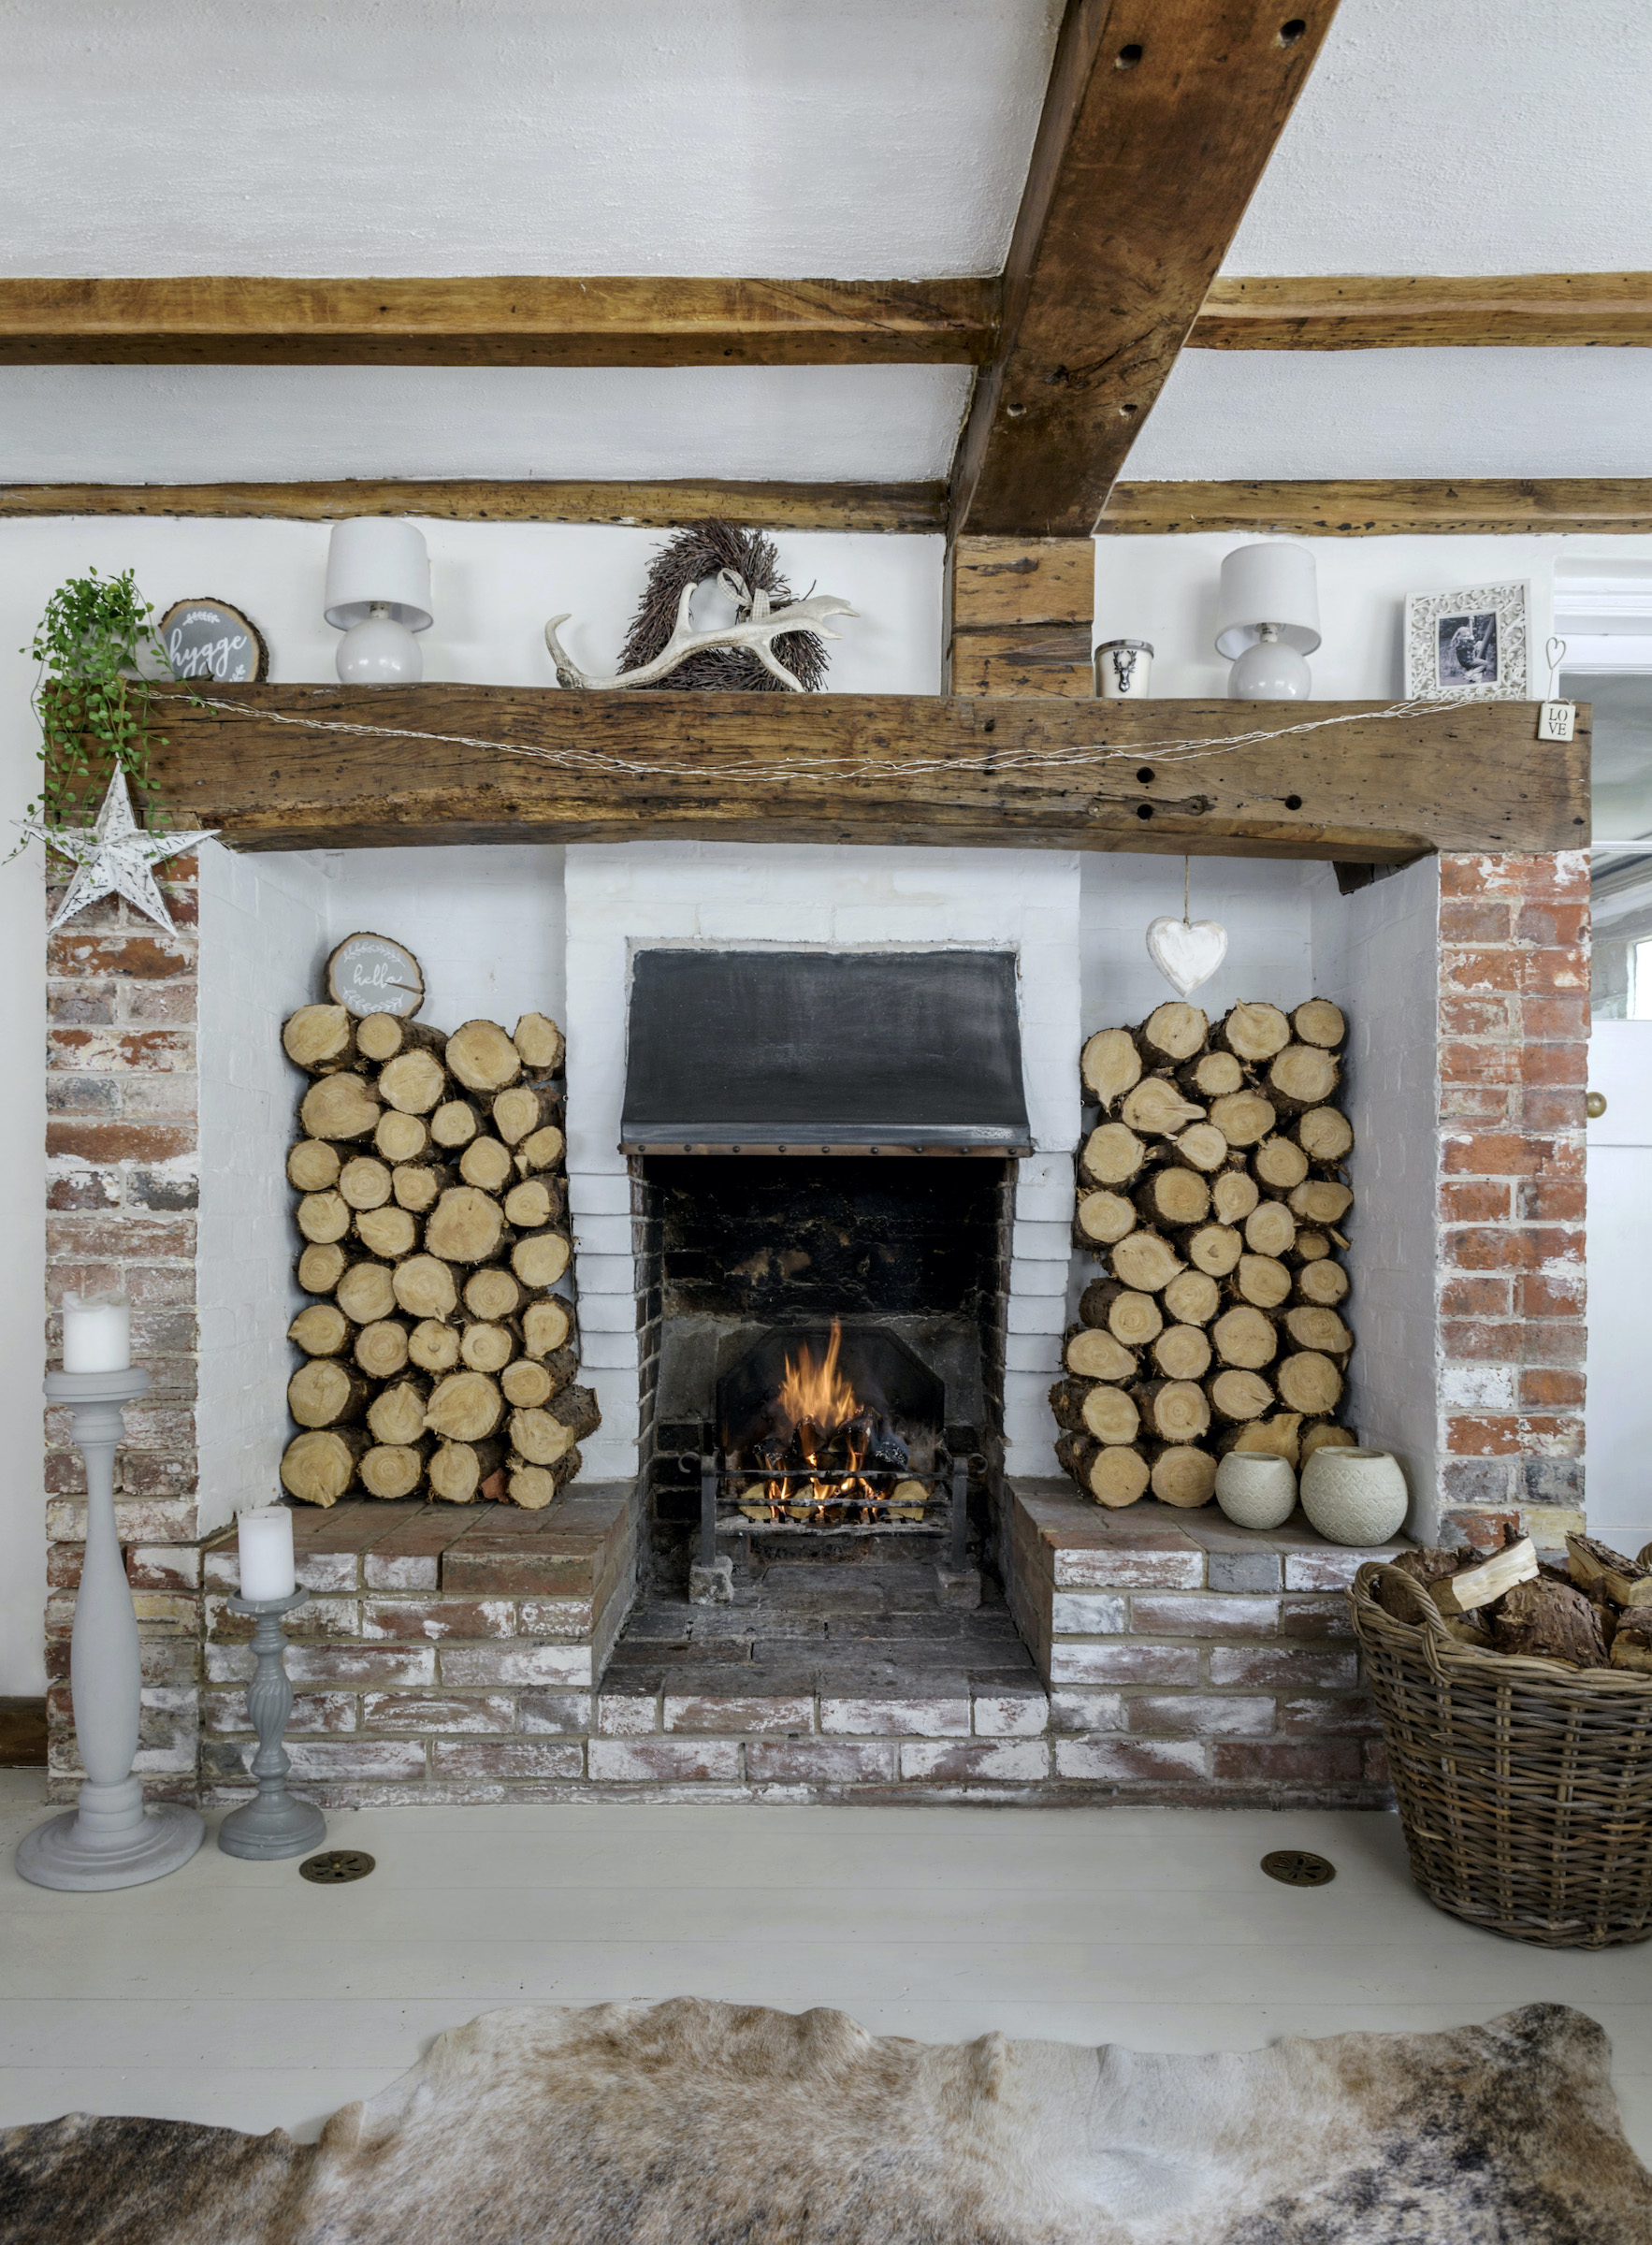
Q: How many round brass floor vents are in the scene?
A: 2